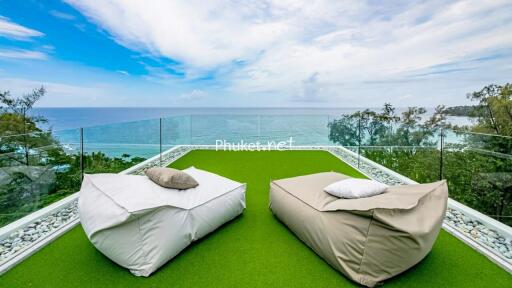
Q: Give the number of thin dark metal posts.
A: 4